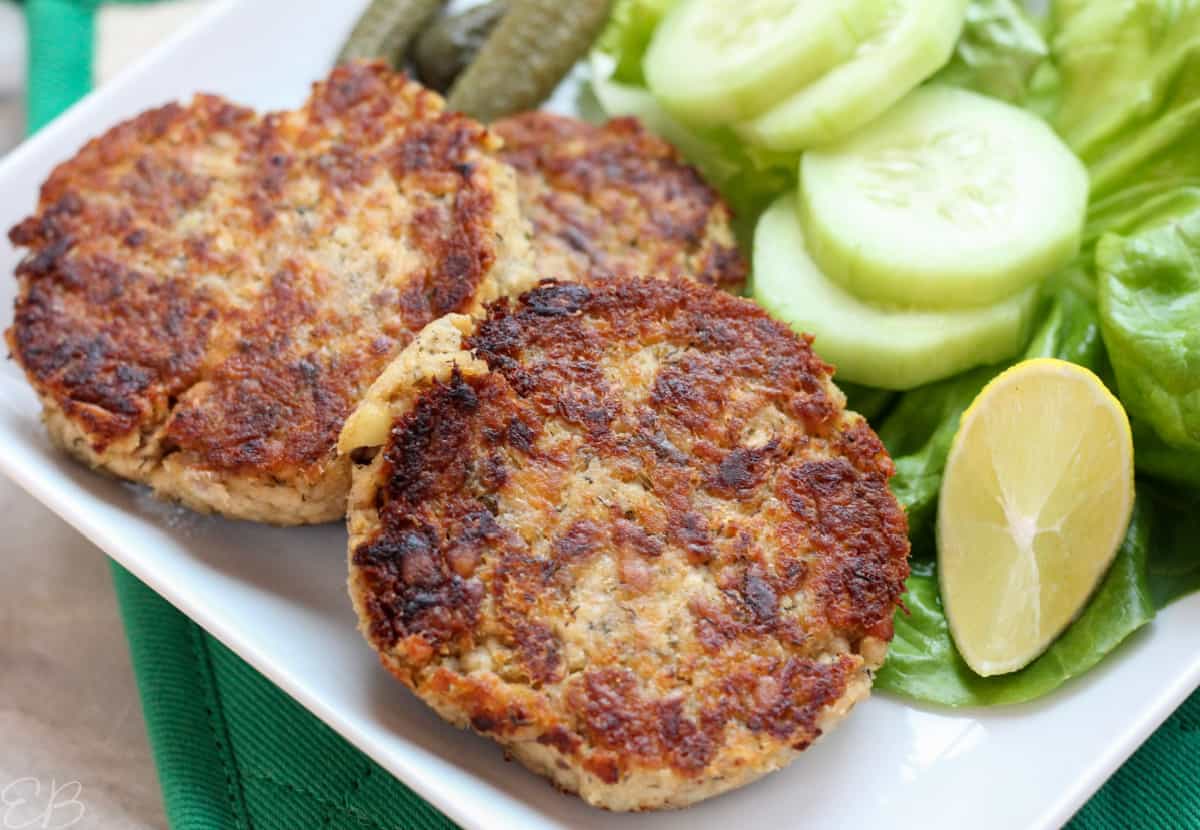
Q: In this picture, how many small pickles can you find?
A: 3